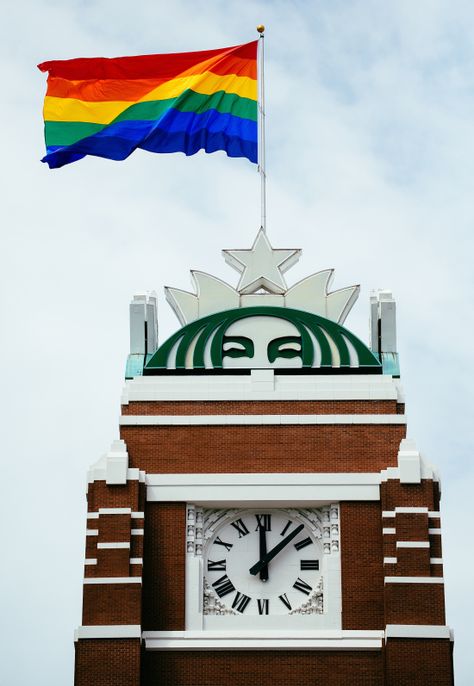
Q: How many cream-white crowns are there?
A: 1